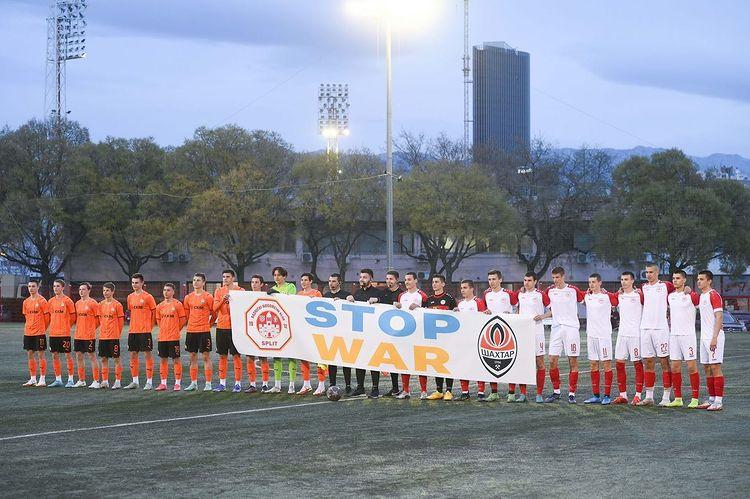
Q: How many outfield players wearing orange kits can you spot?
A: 10